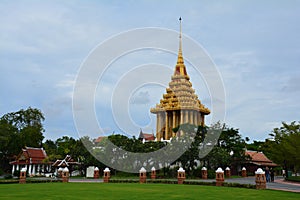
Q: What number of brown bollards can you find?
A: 13